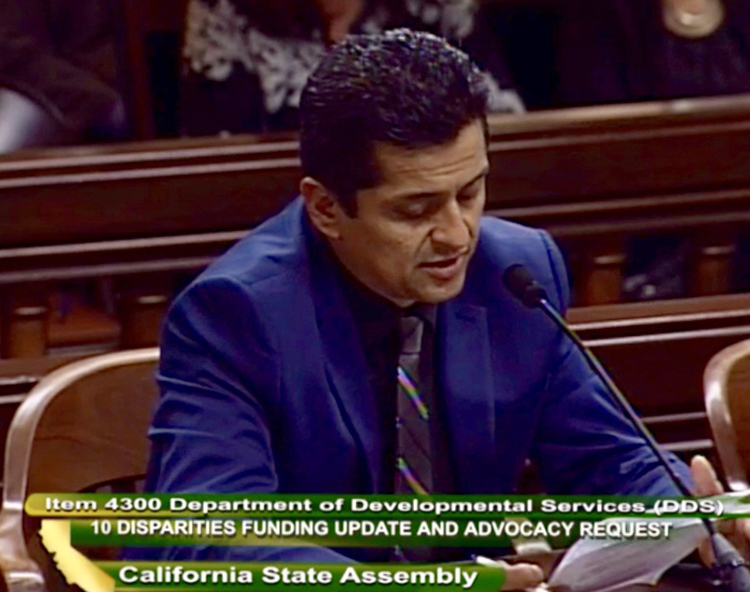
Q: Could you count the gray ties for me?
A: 1